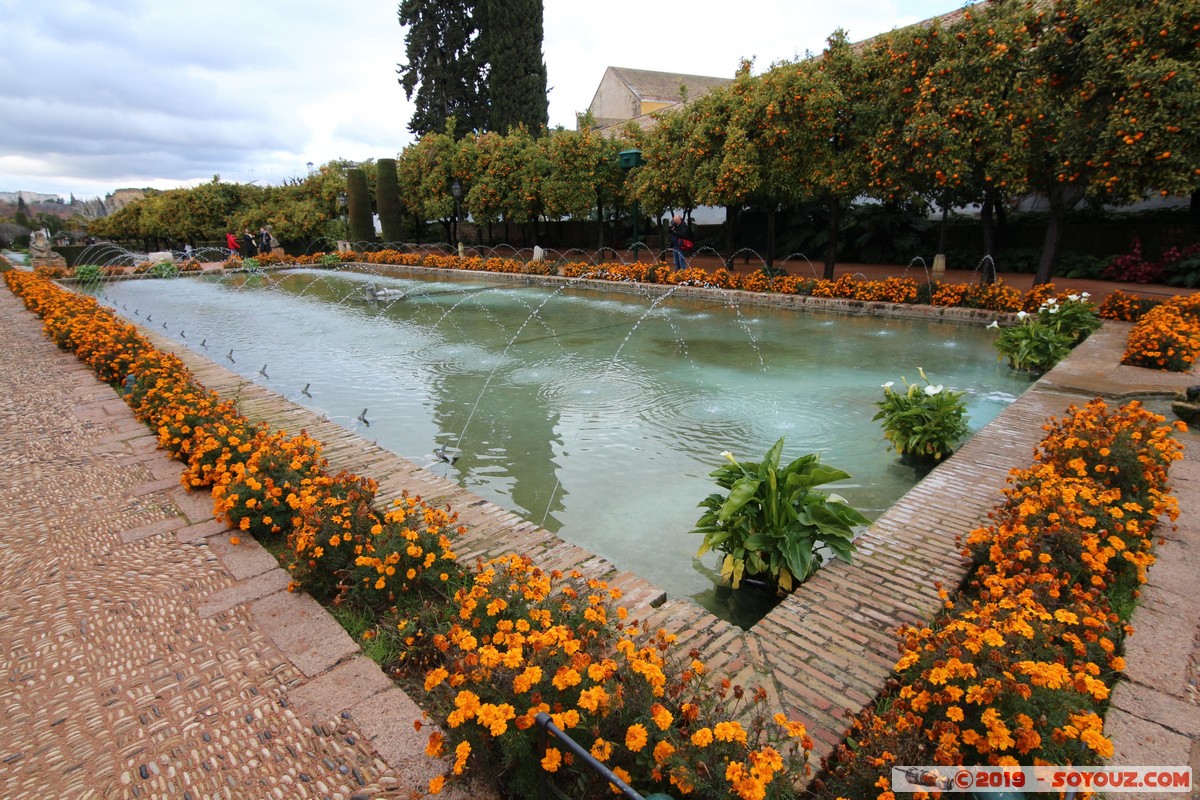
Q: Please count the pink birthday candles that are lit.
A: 0